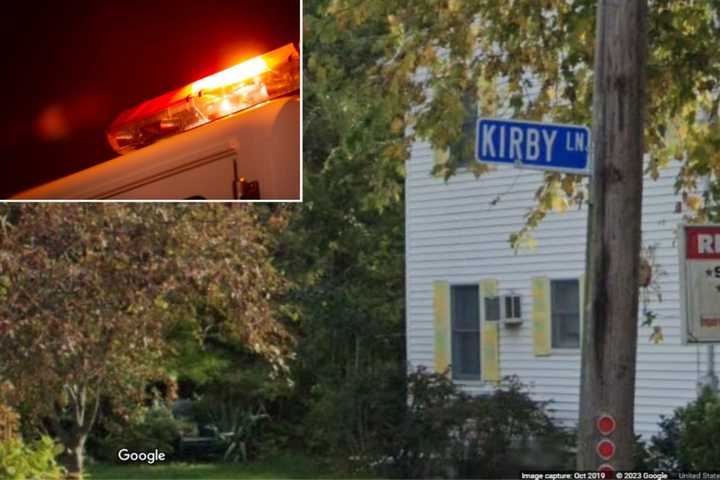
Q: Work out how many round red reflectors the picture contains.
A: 3